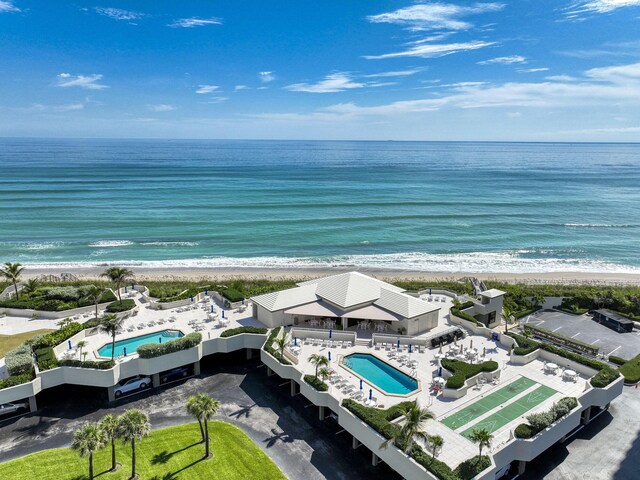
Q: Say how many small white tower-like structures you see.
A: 1